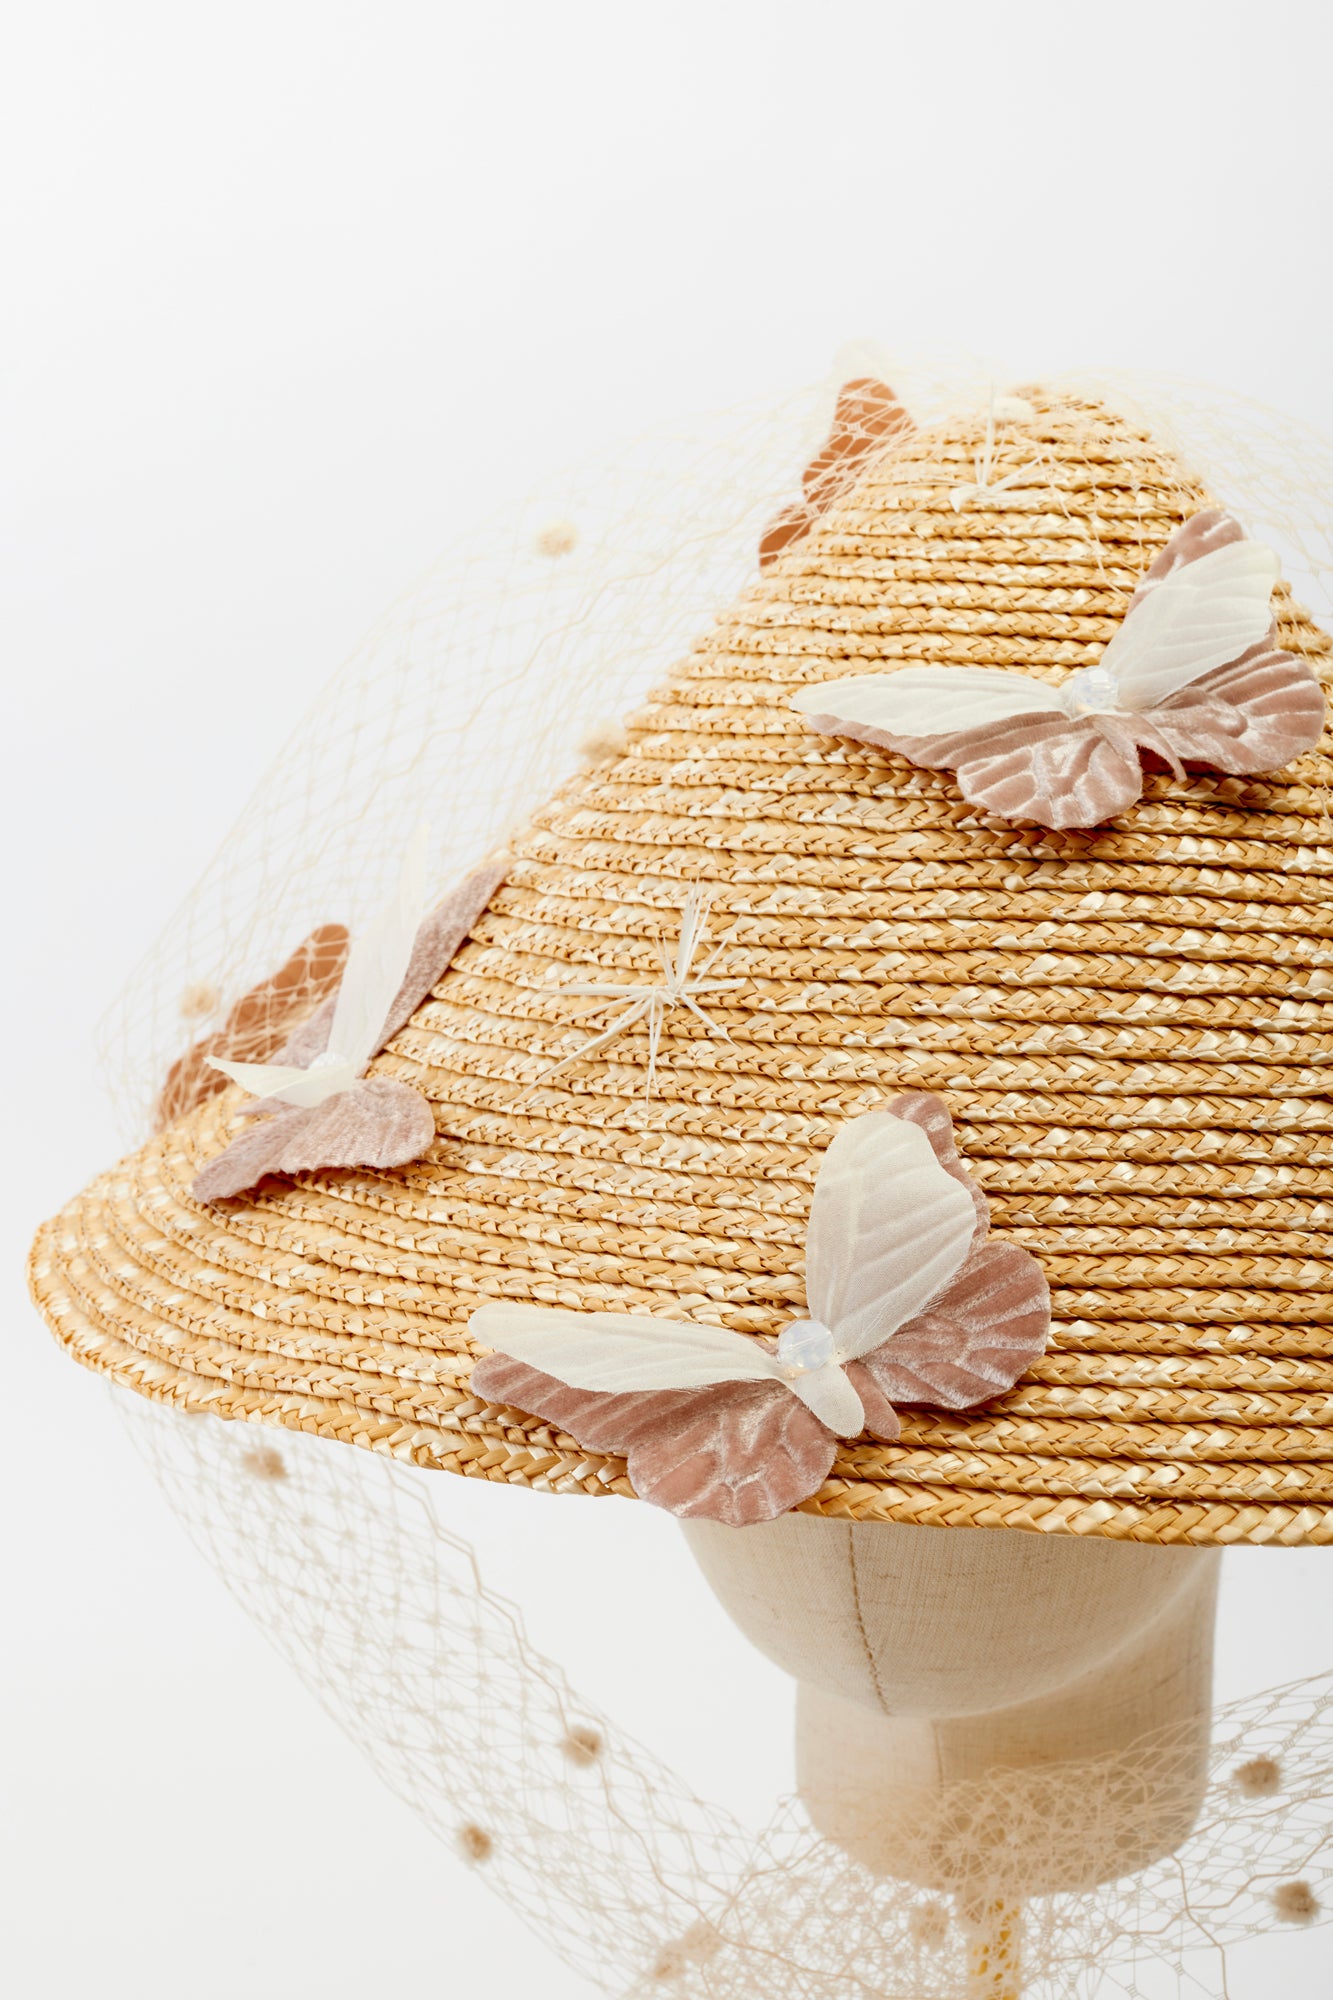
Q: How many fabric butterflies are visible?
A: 5